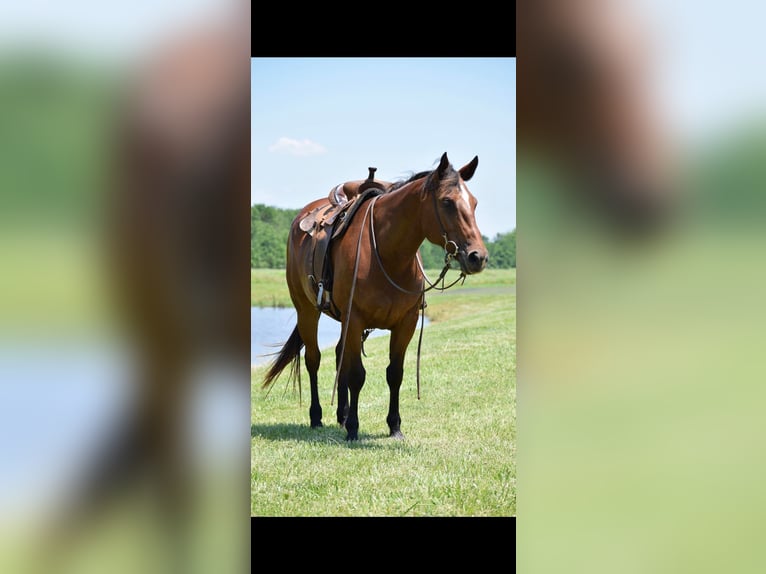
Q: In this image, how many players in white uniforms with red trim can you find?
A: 0